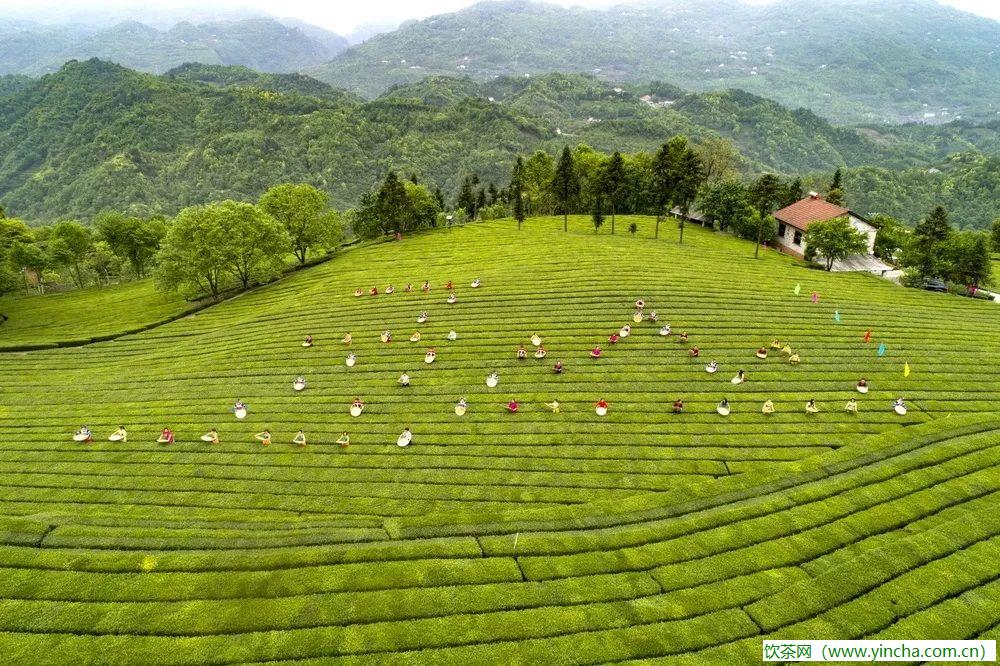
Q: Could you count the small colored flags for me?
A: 6